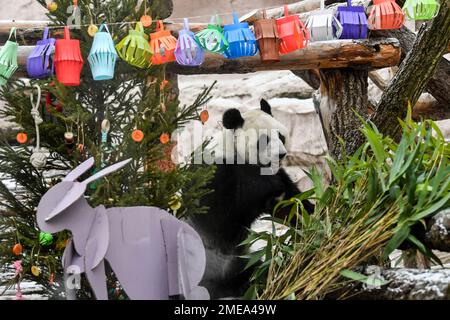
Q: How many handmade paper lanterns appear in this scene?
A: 15